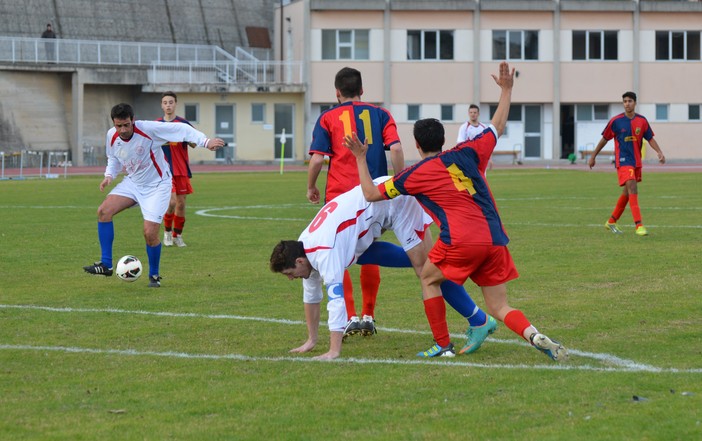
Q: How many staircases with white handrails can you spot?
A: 1